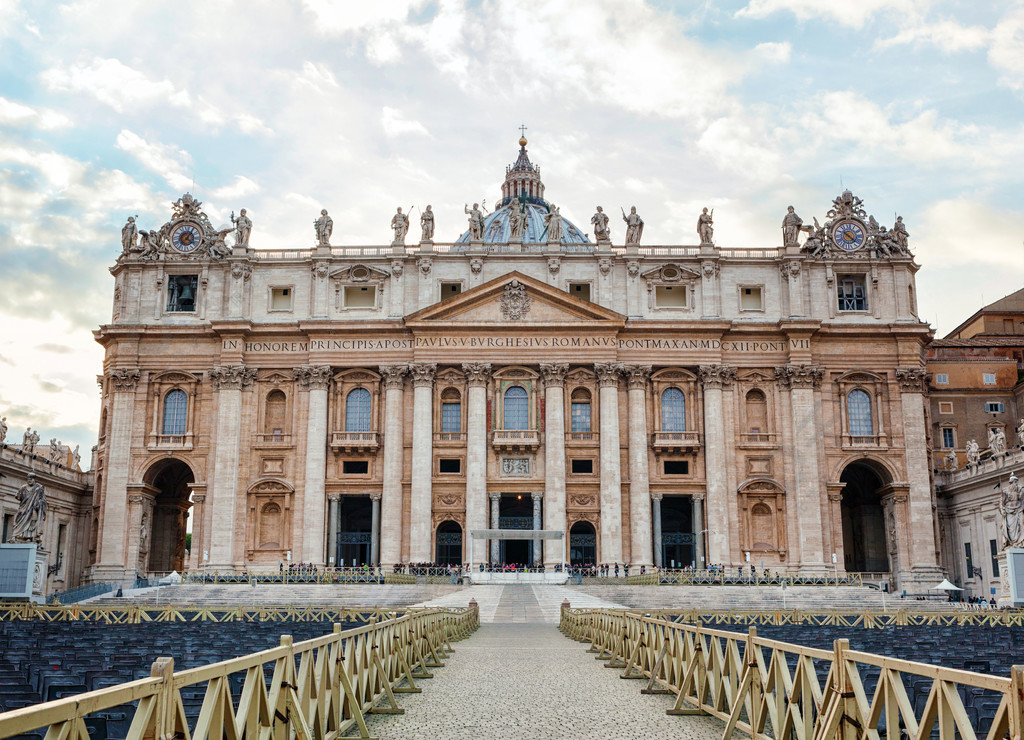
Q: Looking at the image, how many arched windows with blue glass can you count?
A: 5